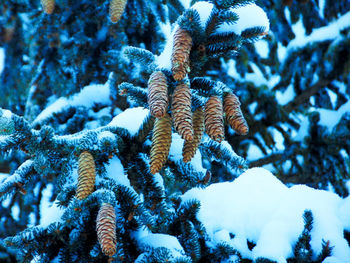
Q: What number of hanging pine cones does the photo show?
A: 11